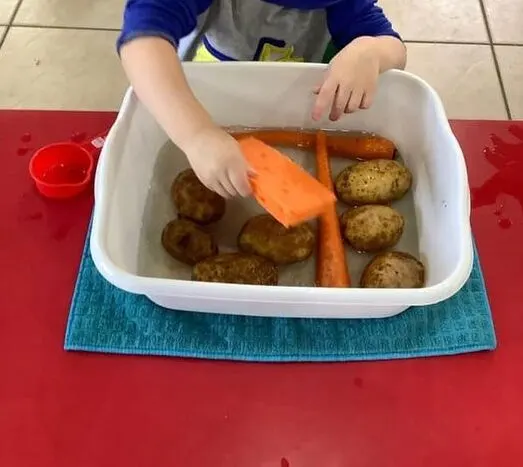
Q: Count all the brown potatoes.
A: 7